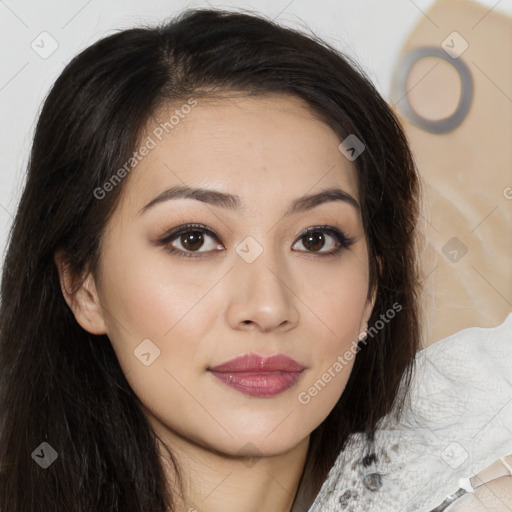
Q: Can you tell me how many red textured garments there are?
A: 0